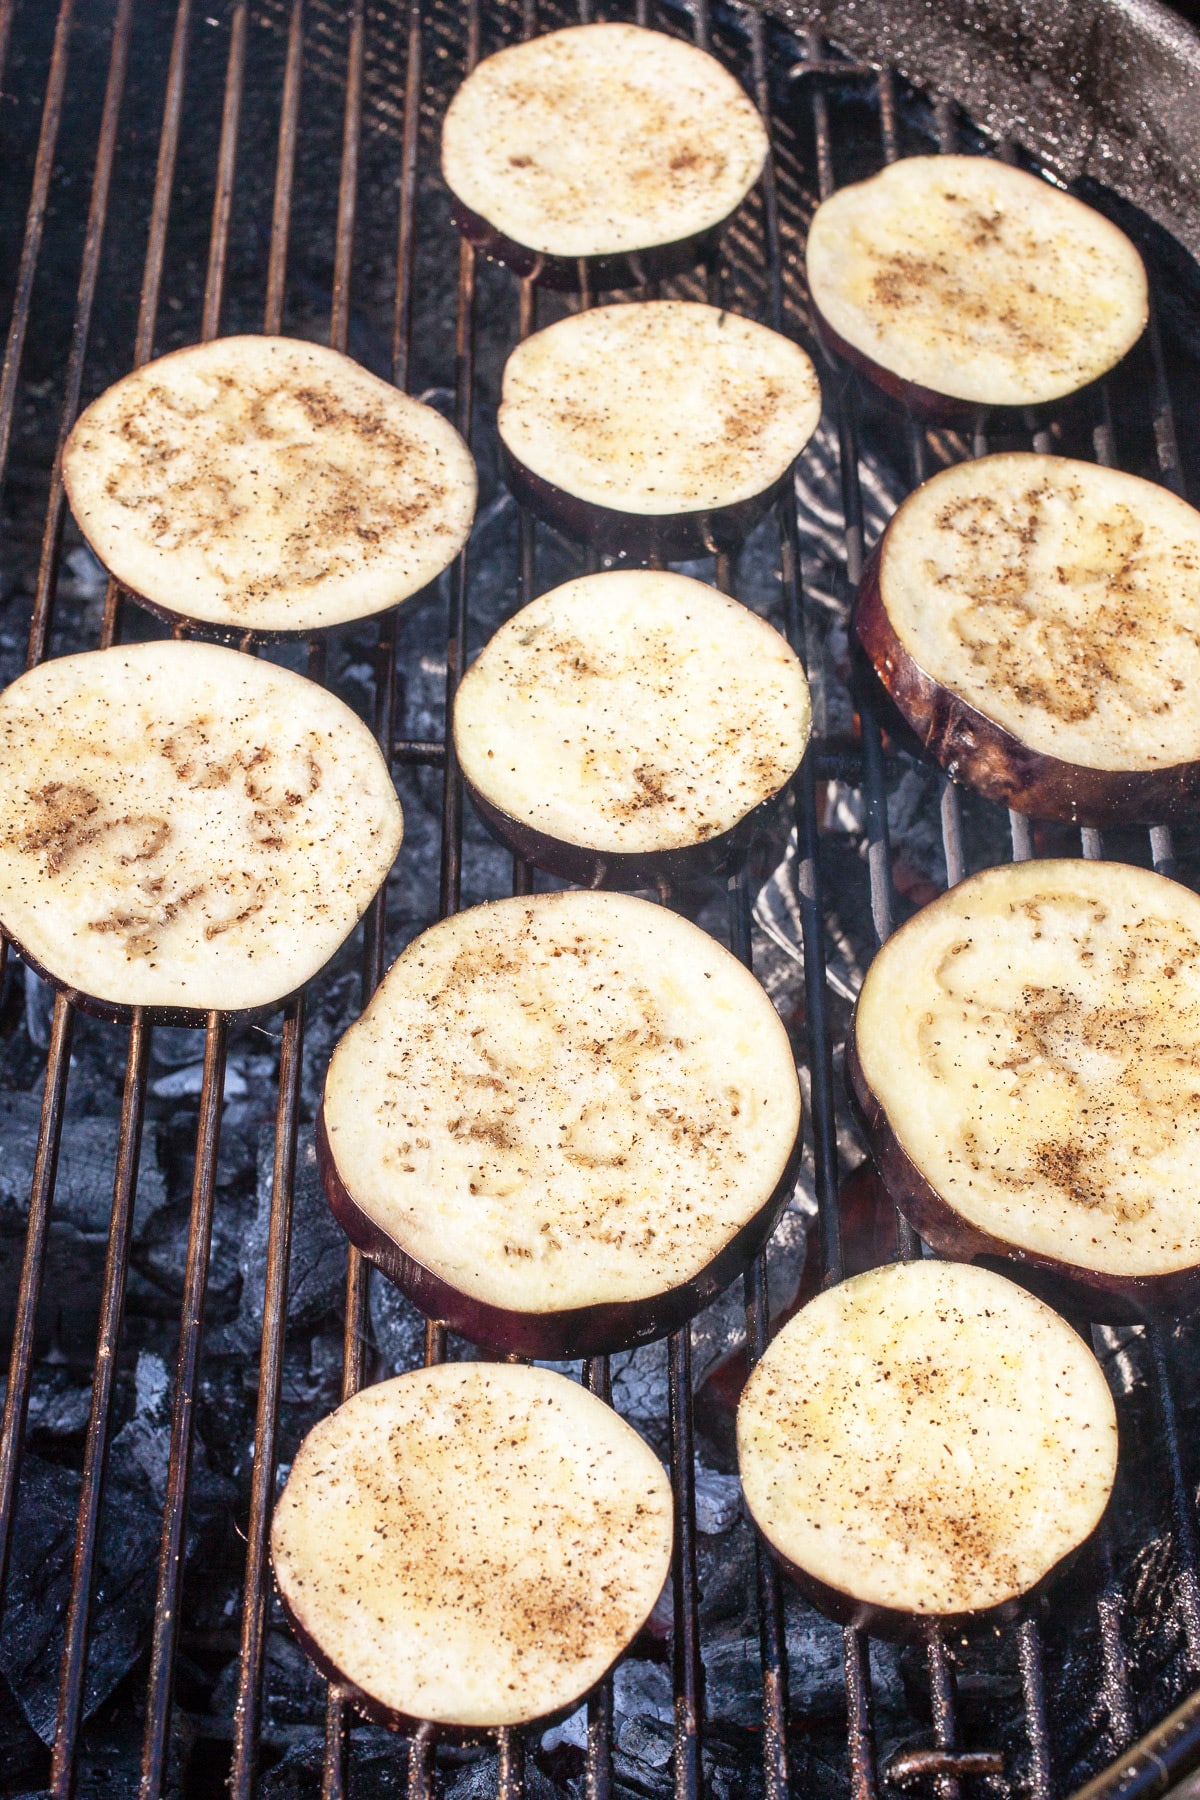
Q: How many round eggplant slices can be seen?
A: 11